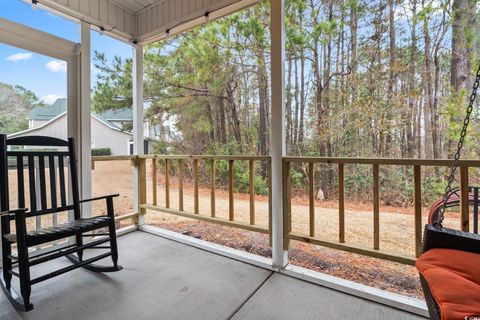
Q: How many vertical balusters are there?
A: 12